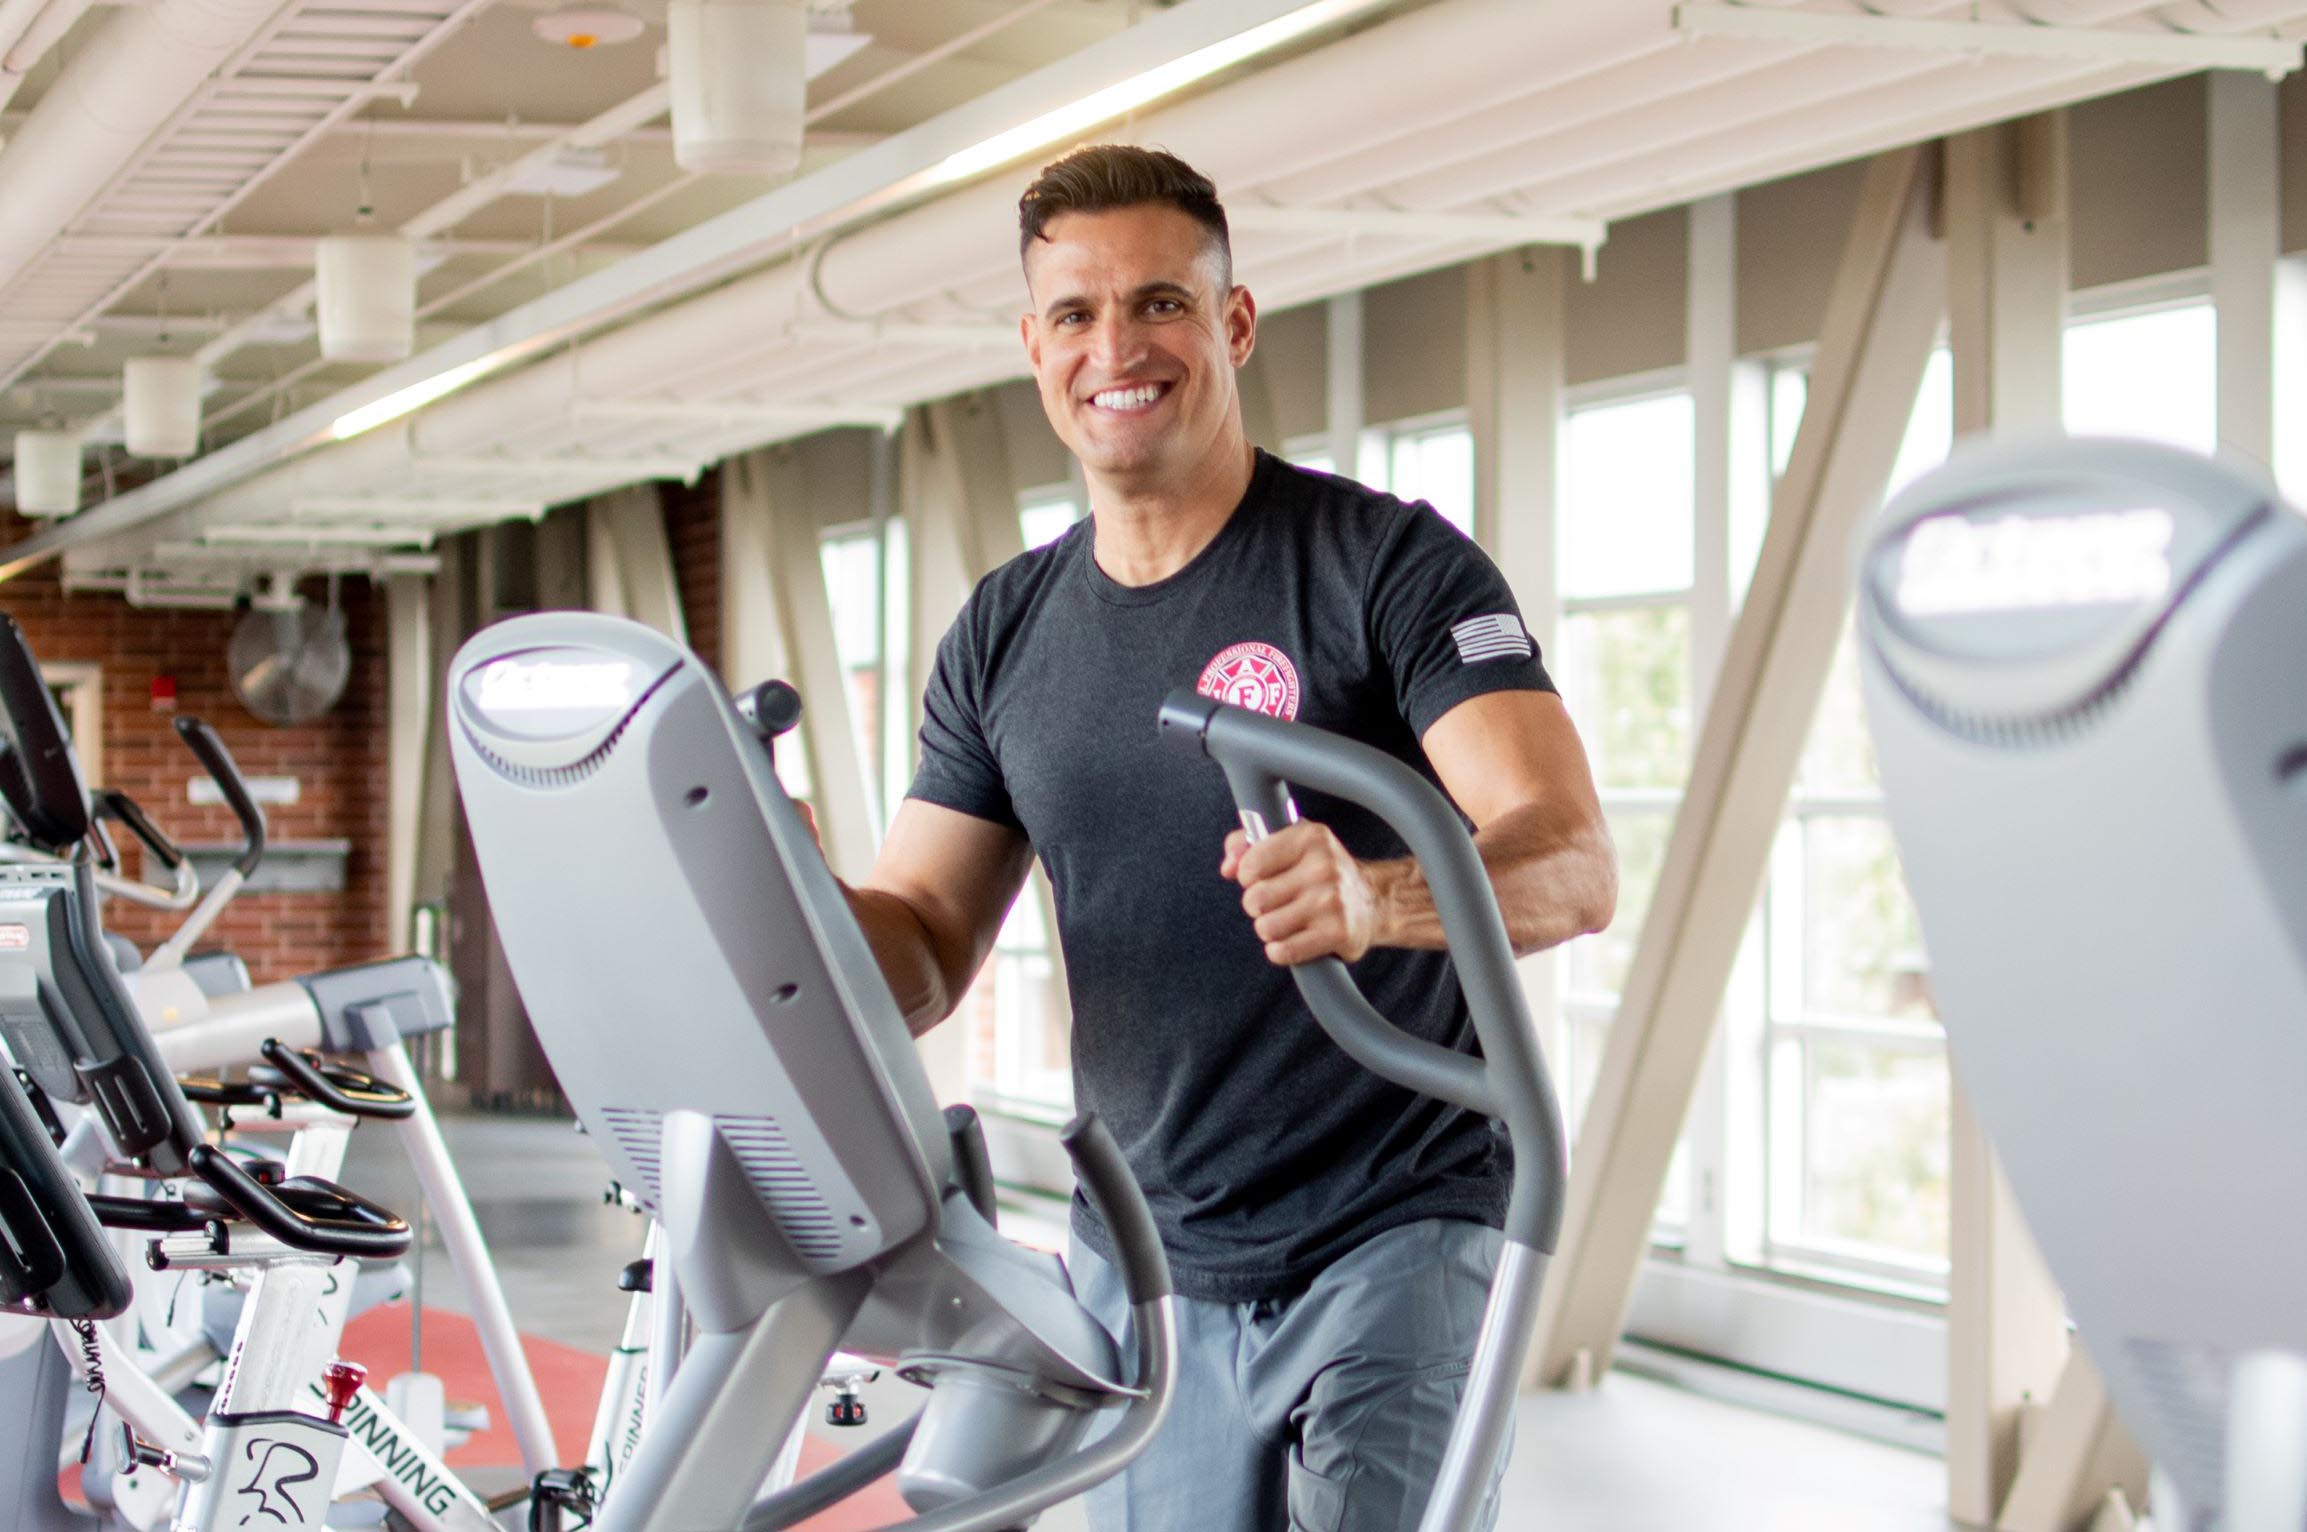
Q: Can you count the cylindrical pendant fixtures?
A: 4